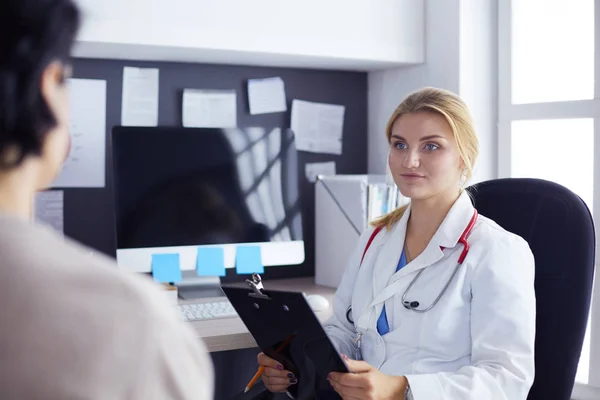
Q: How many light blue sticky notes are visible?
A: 3